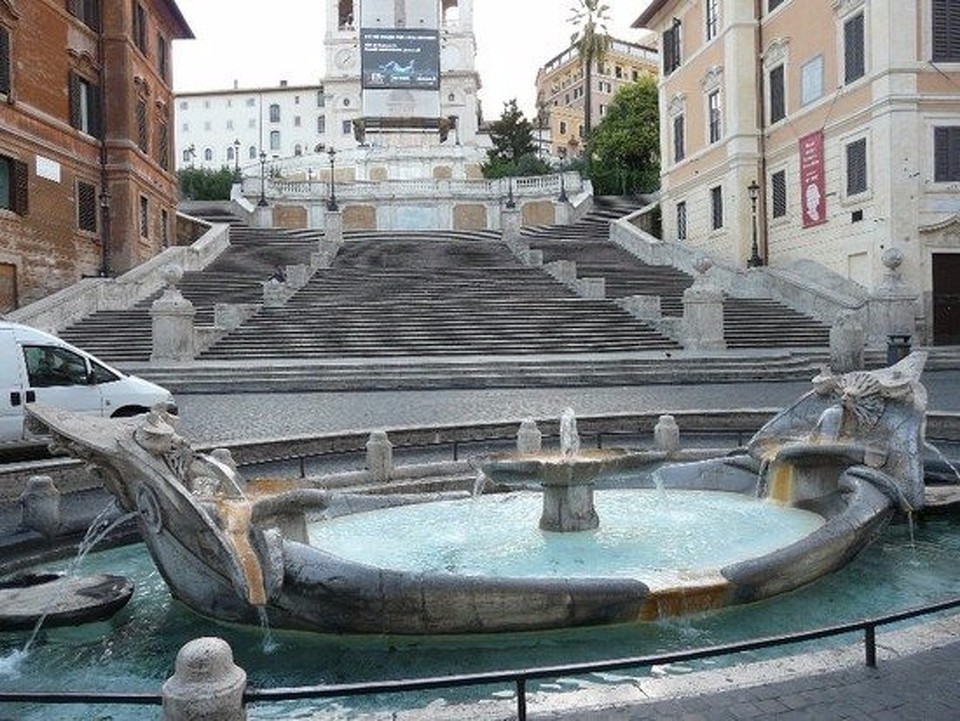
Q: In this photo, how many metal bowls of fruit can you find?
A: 0